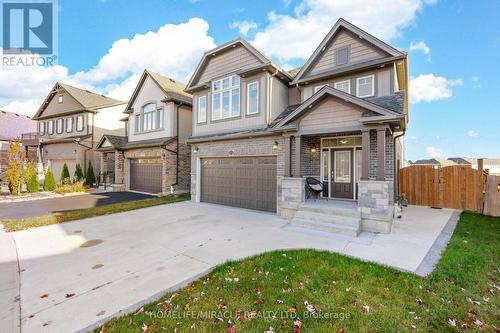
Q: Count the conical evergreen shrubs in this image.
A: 5